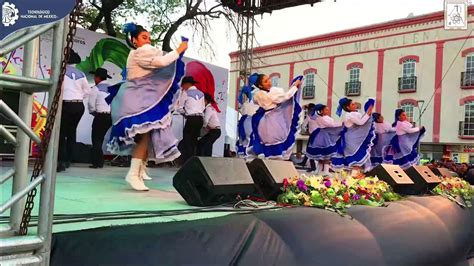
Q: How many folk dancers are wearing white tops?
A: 11